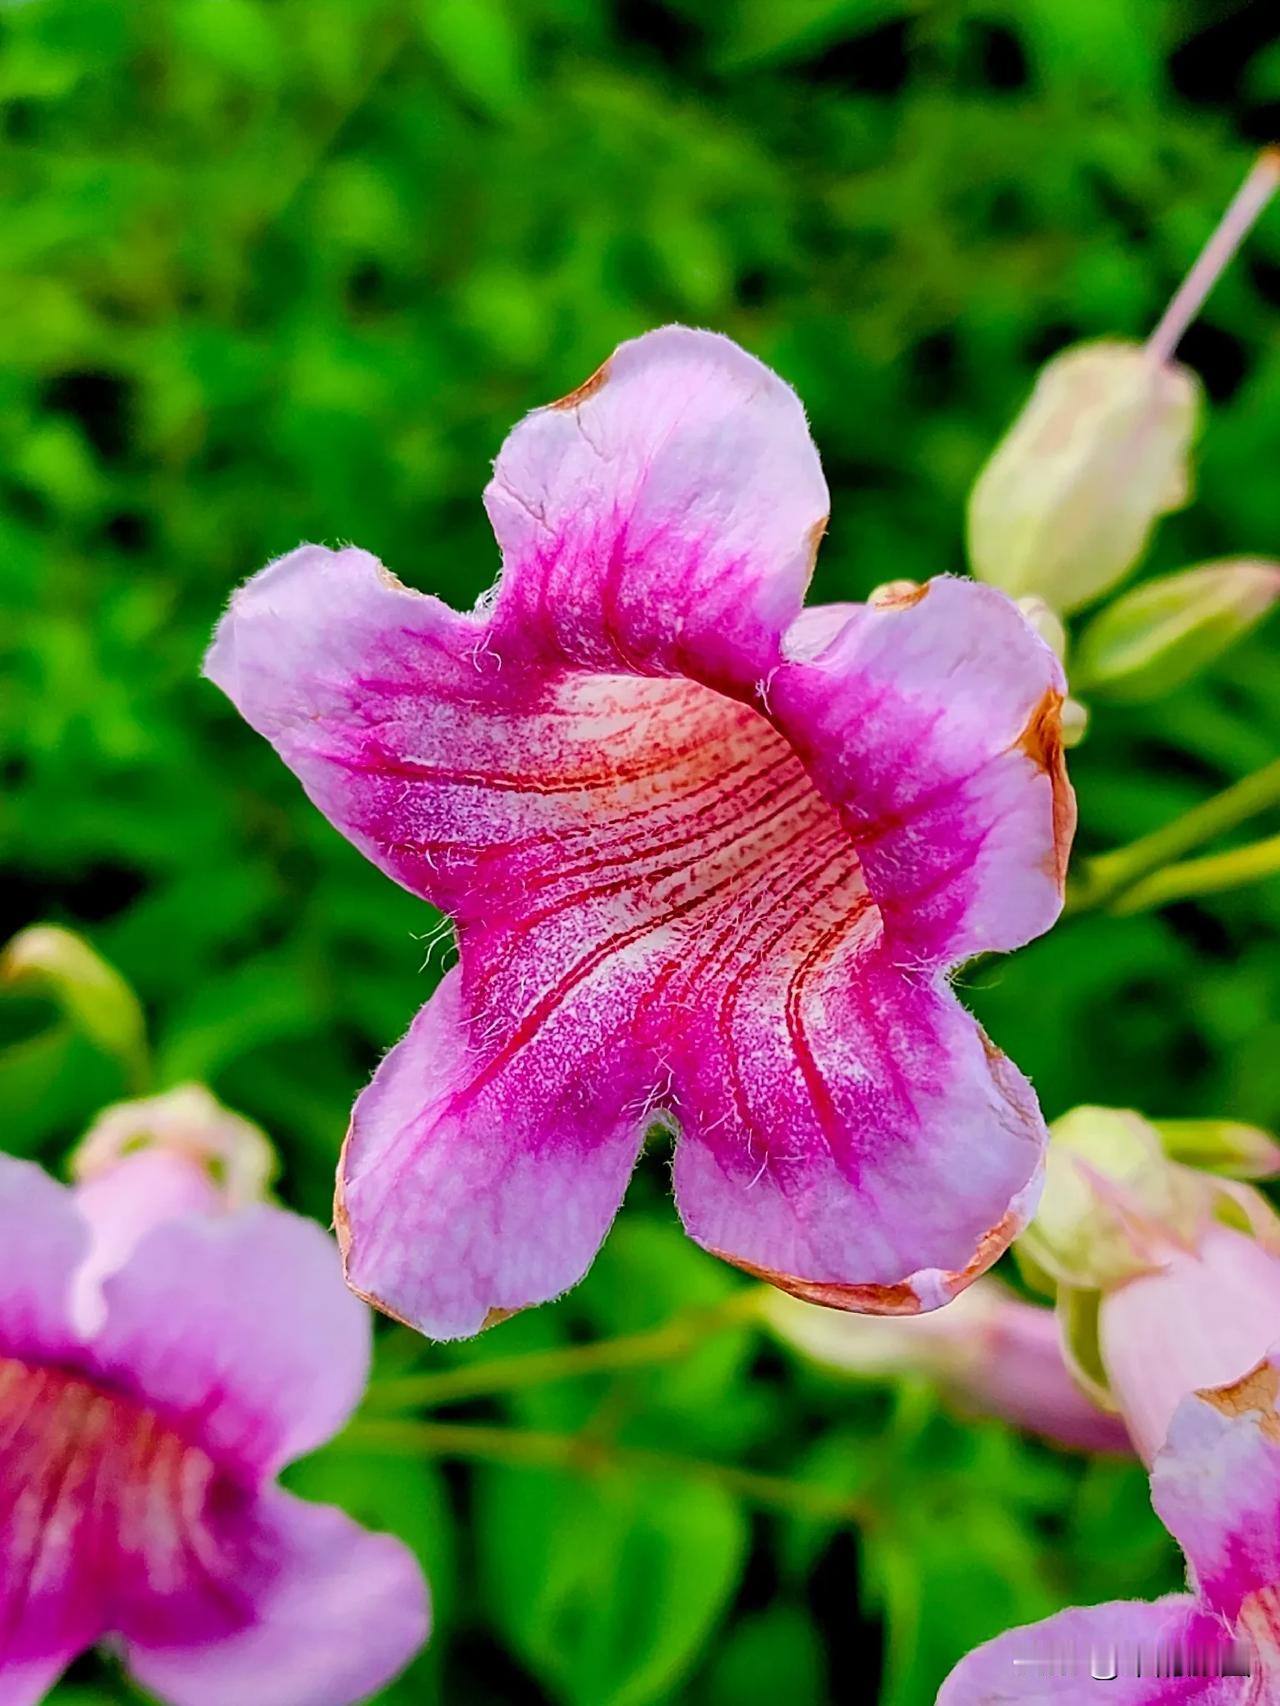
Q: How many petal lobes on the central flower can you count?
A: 5